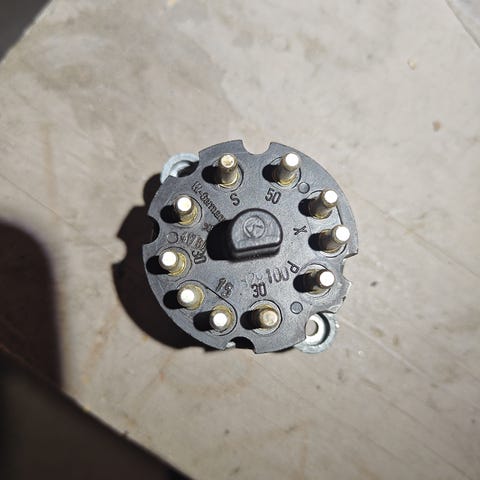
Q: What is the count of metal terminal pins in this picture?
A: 10